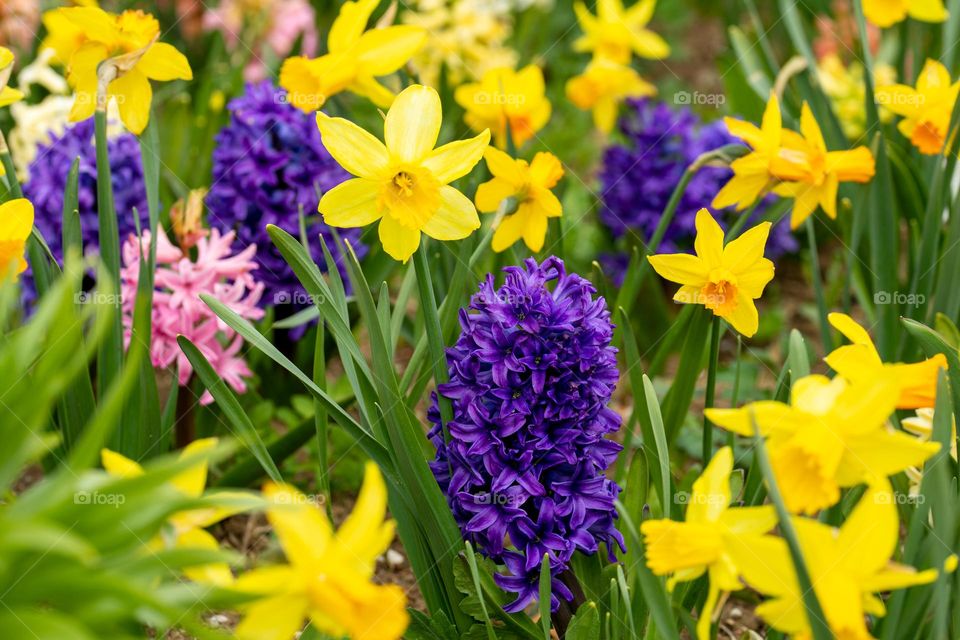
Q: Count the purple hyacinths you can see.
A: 4